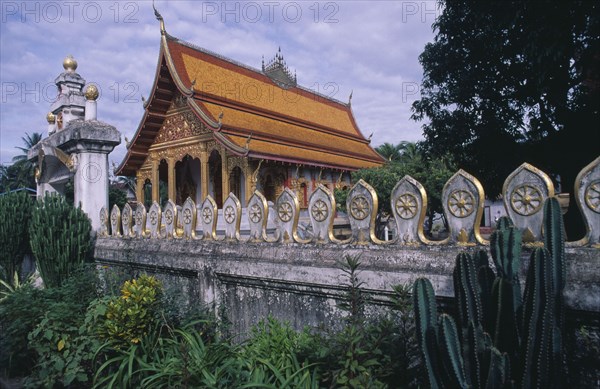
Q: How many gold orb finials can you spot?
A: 3